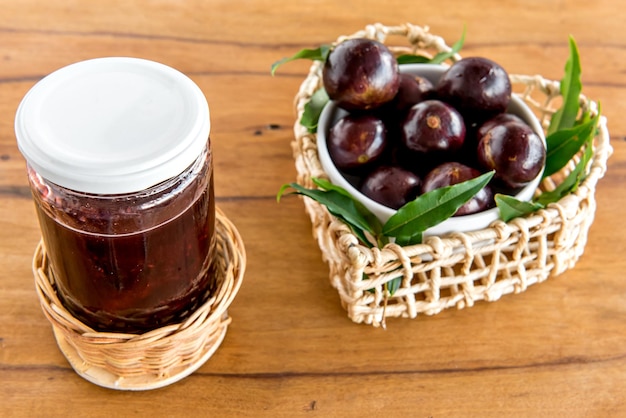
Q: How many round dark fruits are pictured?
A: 9